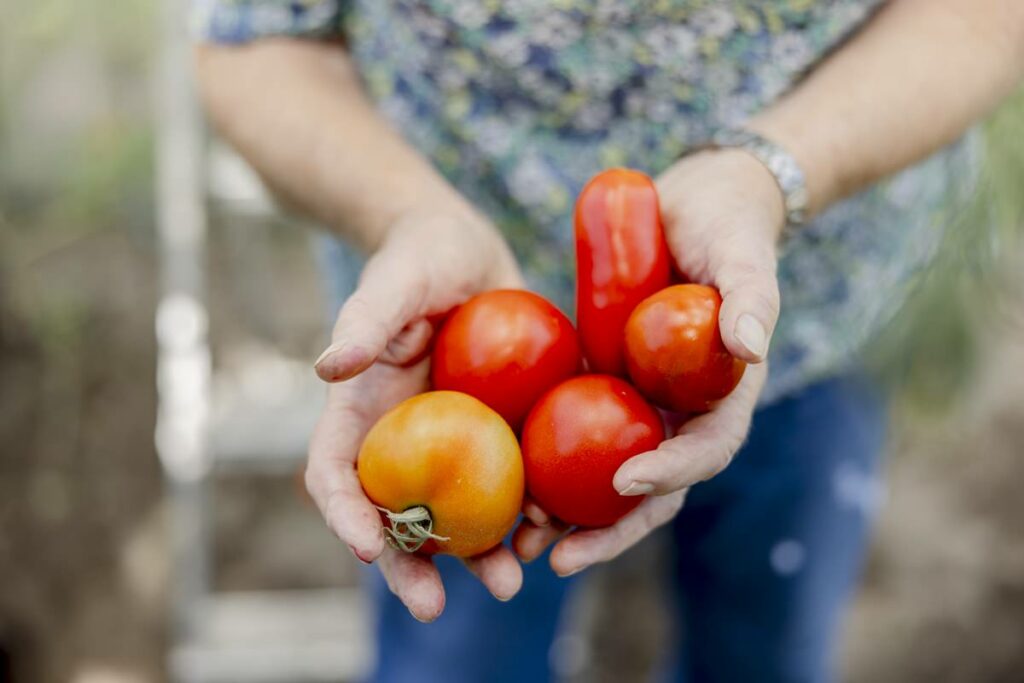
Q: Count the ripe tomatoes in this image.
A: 4